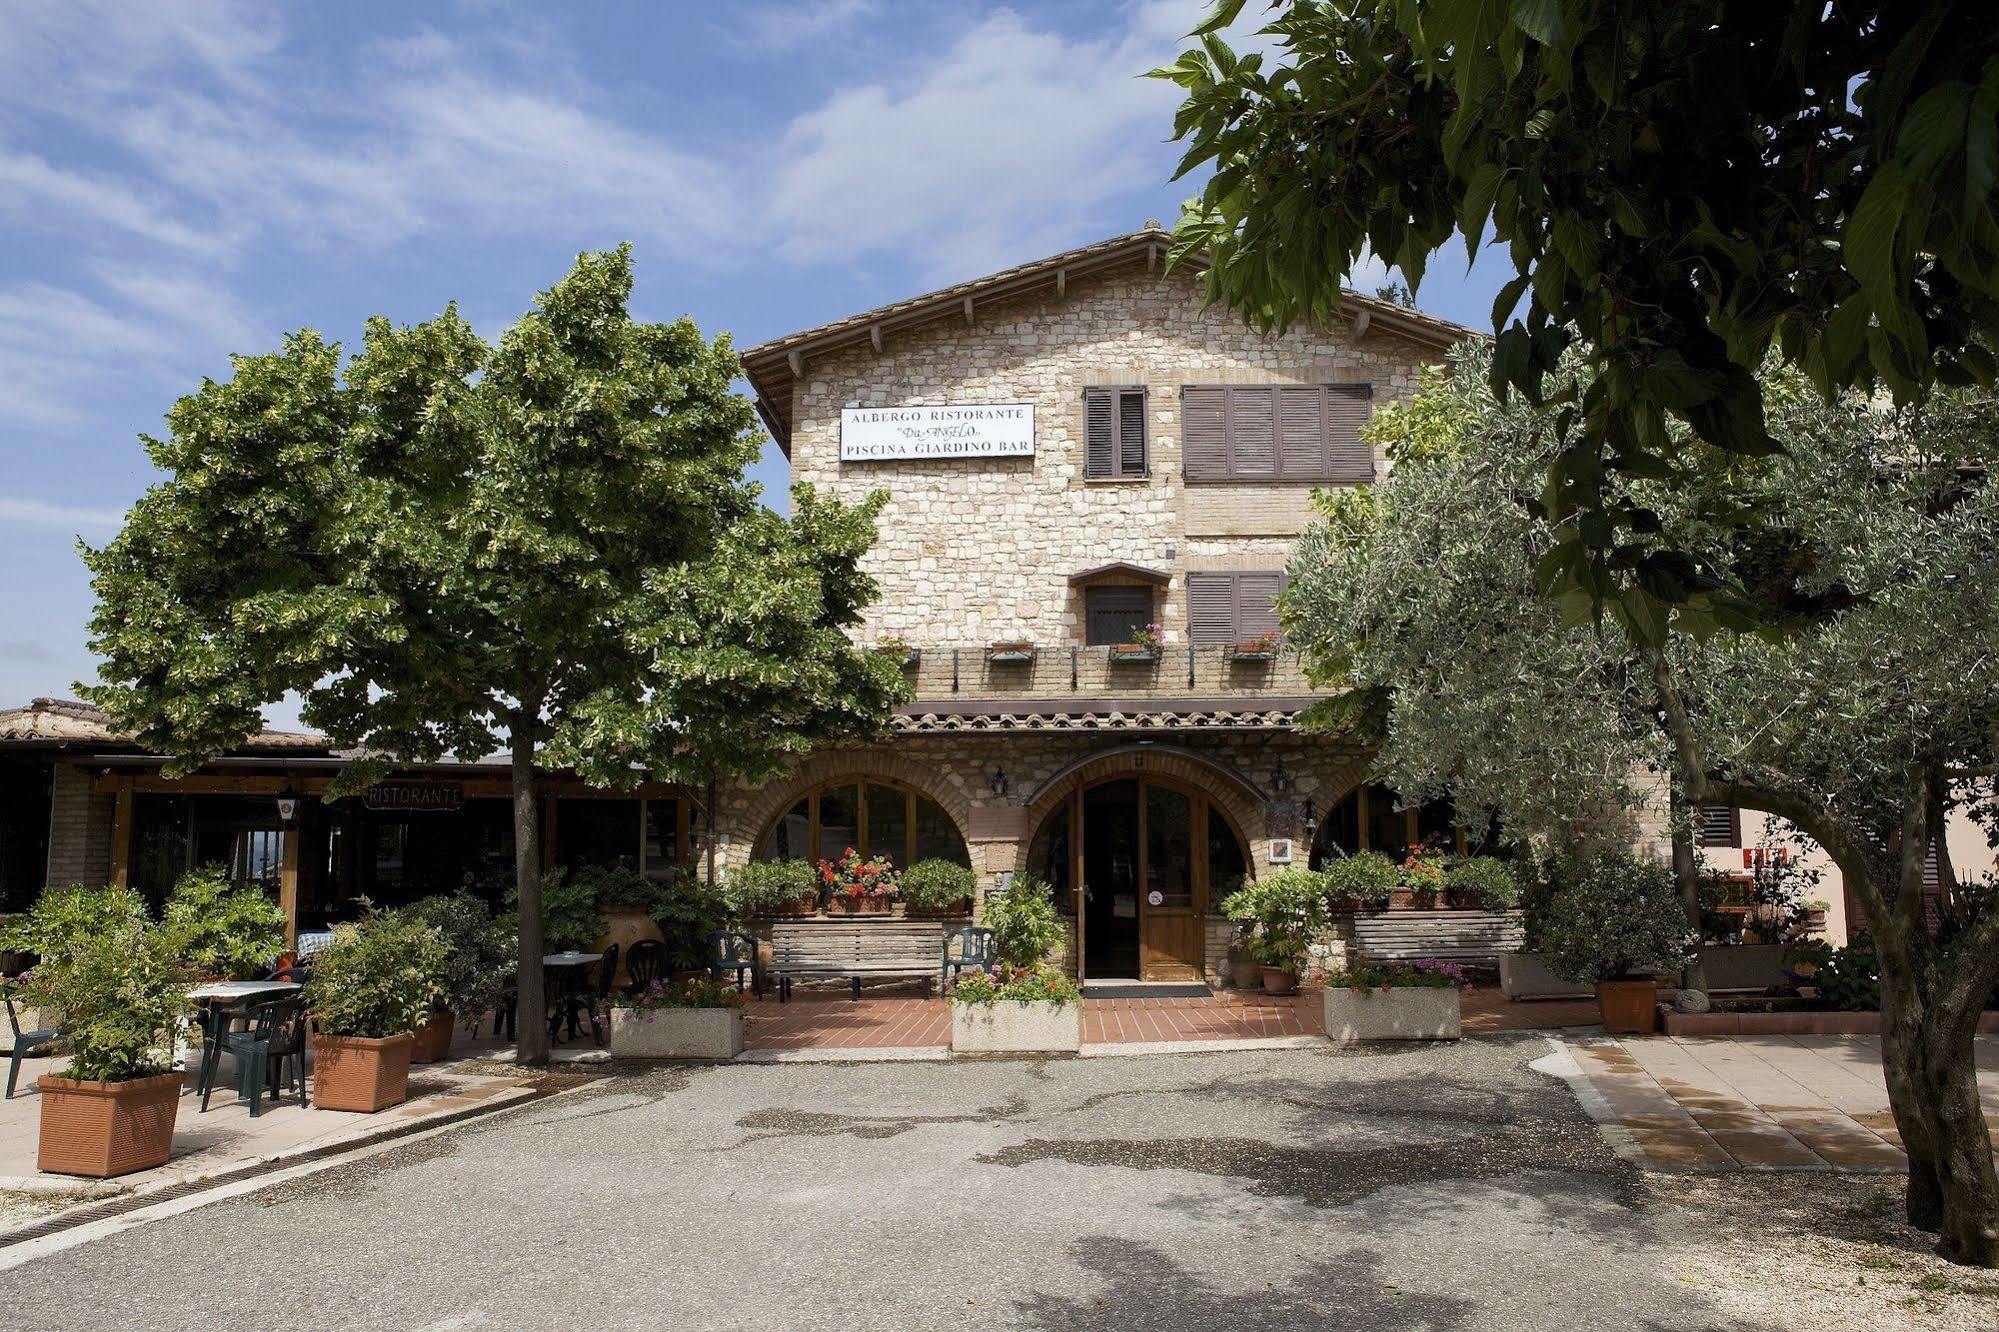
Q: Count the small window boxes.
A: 4